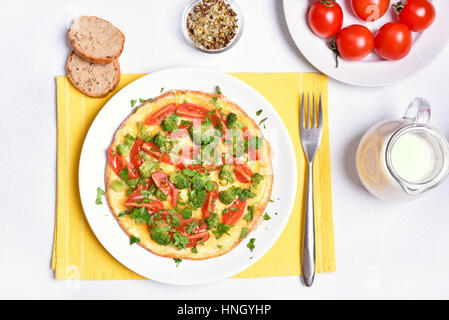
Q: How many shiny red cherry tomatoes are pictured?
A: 5